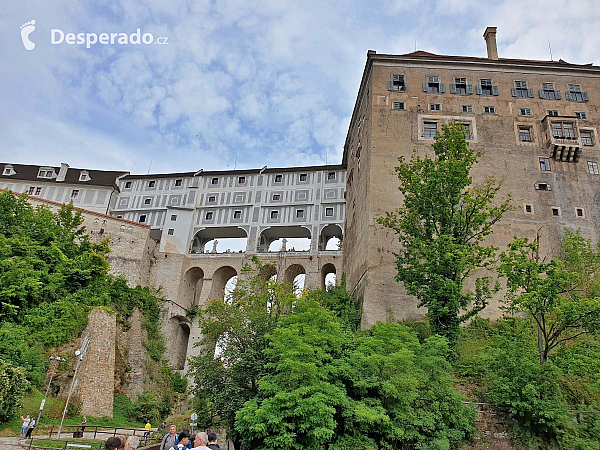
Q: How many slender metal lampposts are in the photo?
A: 2